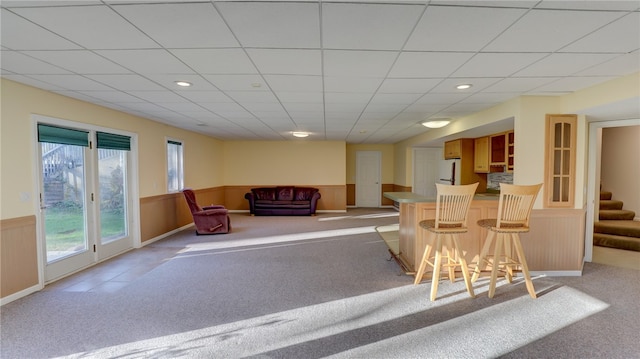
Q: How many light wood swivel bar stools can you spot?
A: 2